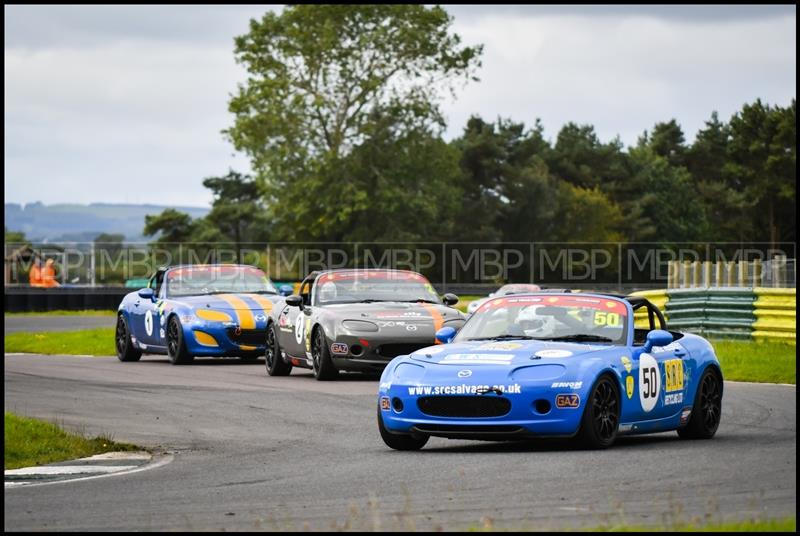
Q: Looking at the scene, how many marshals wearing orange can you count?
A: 2